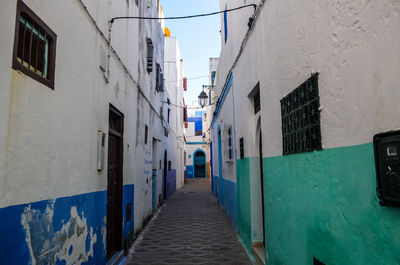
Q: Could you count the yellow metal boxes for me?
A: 0